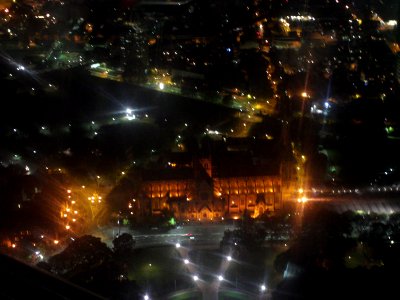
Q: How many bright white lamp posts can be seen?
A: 7